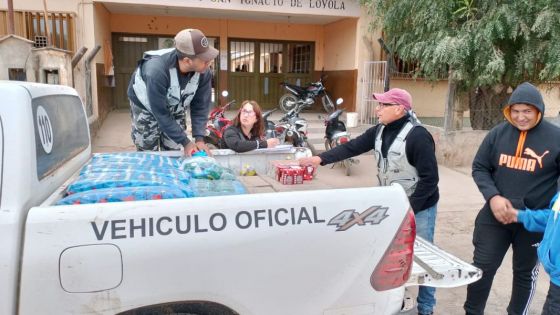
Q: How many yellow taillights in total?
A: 0